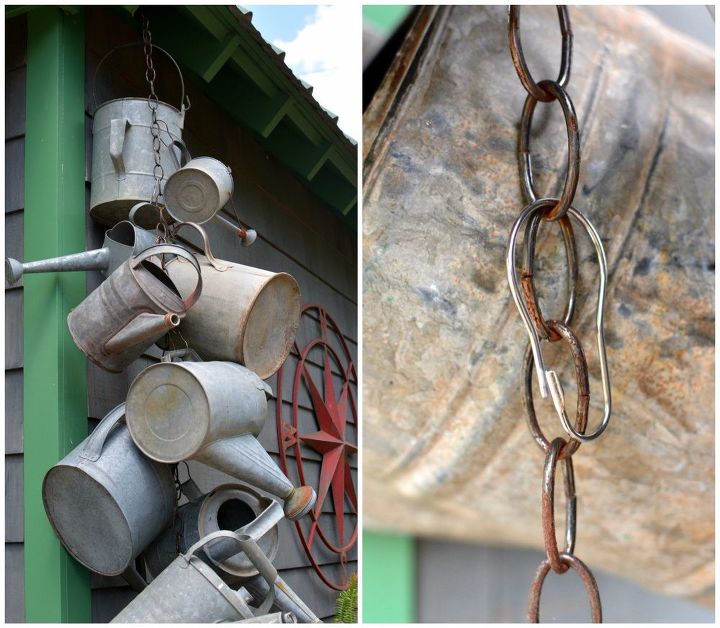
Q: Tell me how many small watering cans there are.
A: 1